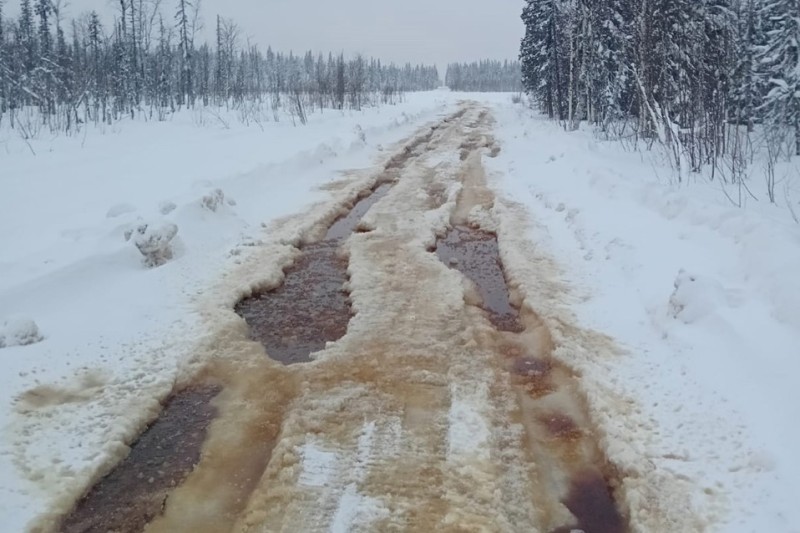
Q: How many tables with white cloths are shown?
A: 0